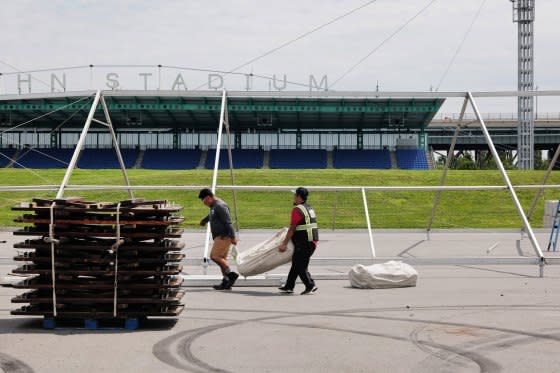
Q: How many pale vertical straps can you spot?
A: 2